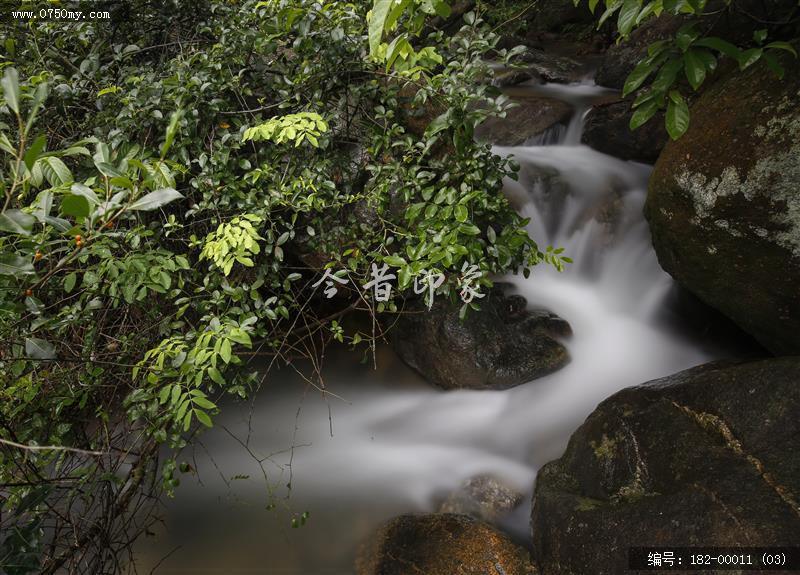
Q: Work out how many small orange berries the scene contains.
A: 5